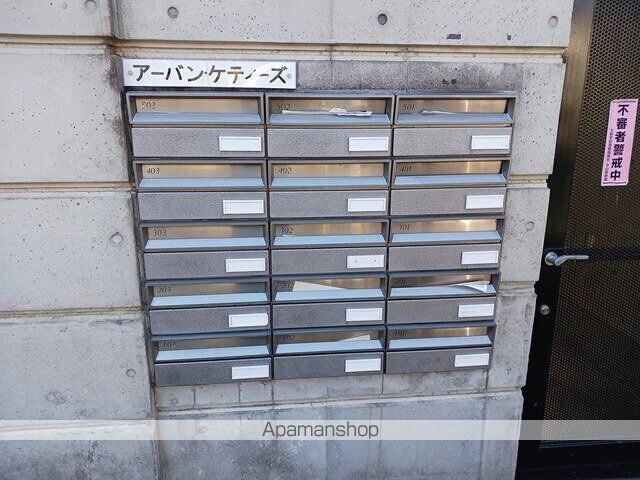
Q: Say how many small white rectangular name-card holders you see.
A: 15